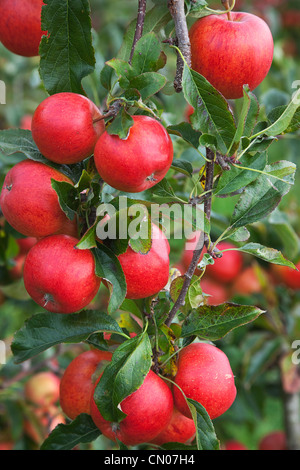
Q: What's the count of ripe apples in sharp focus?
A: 11